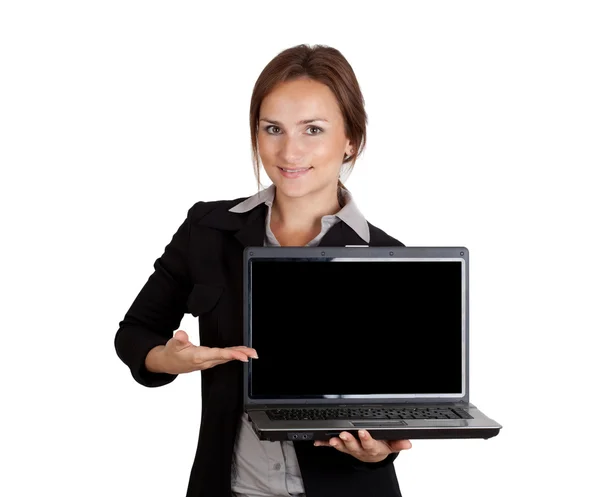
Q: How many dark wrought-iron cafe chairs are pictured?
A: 0